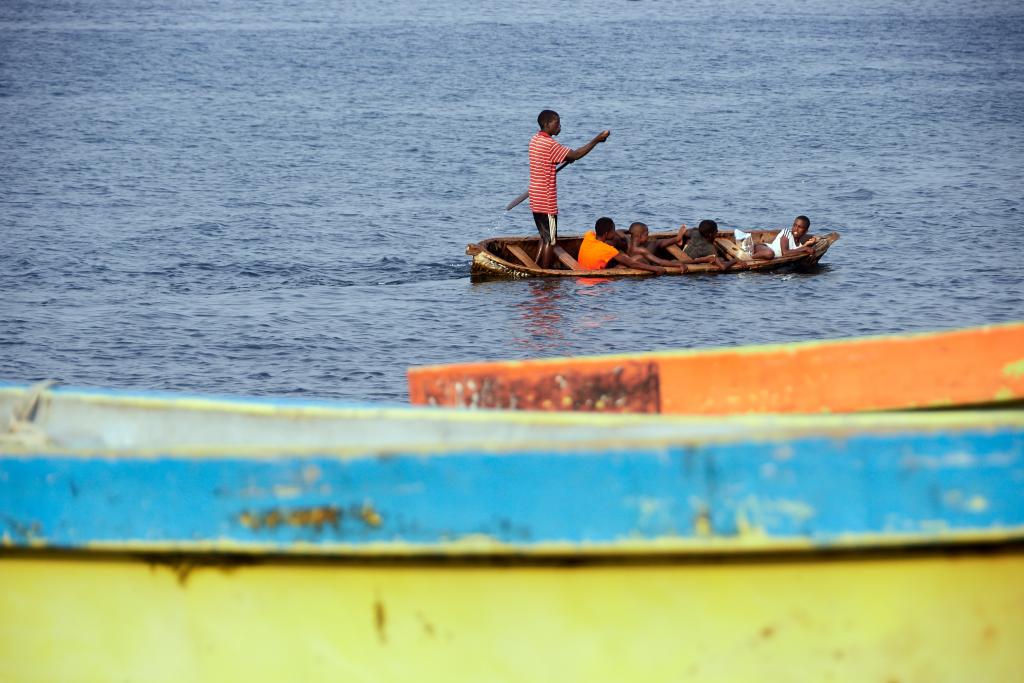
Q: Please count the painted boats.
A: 2